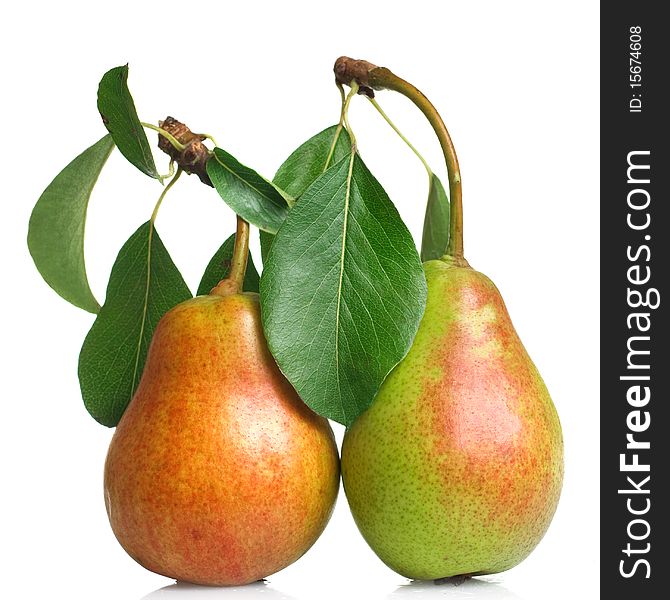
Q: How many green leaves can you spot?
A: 8